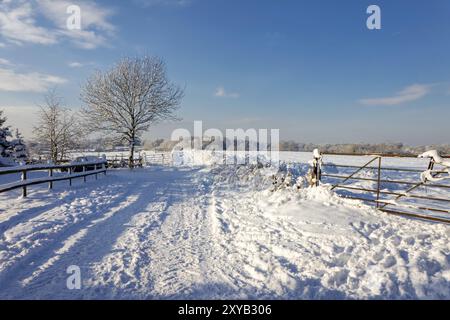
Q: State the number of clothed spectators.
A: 0